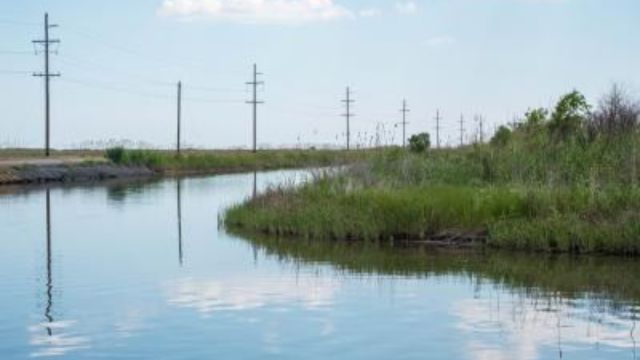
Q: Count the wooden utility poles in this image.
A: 8